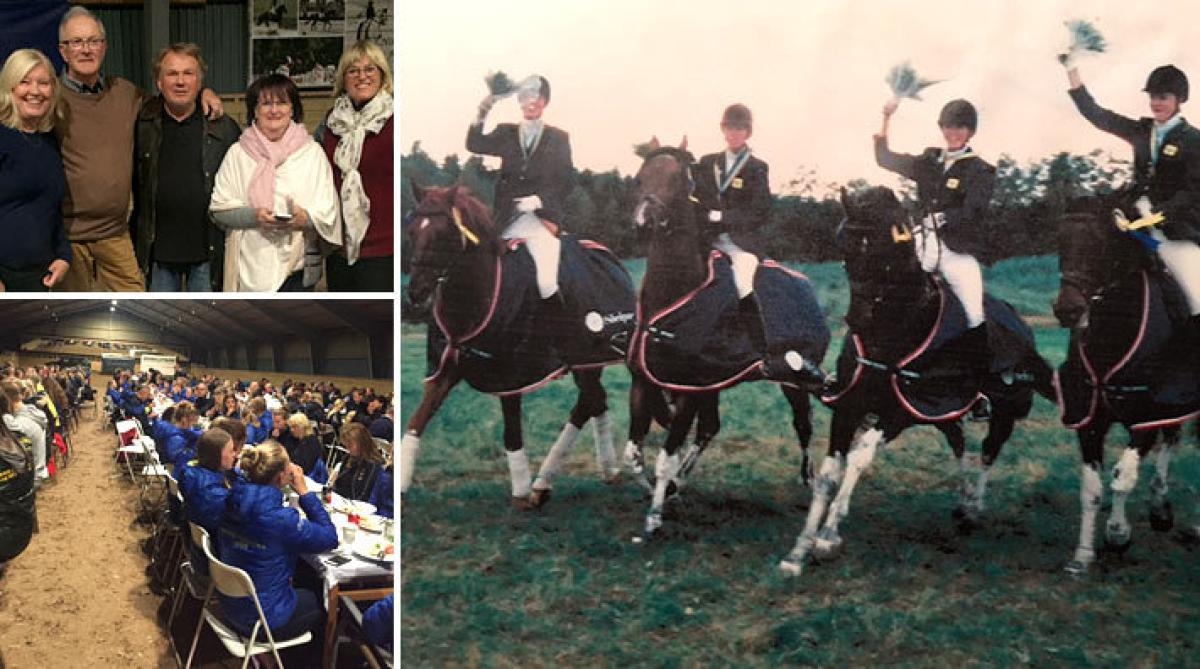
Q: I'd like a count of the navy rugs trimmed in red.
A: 4